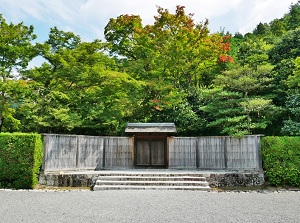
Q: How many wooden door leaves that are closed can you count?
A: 2